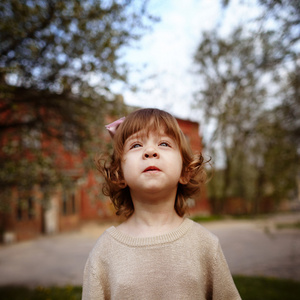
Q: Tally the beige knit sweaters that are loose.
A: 1